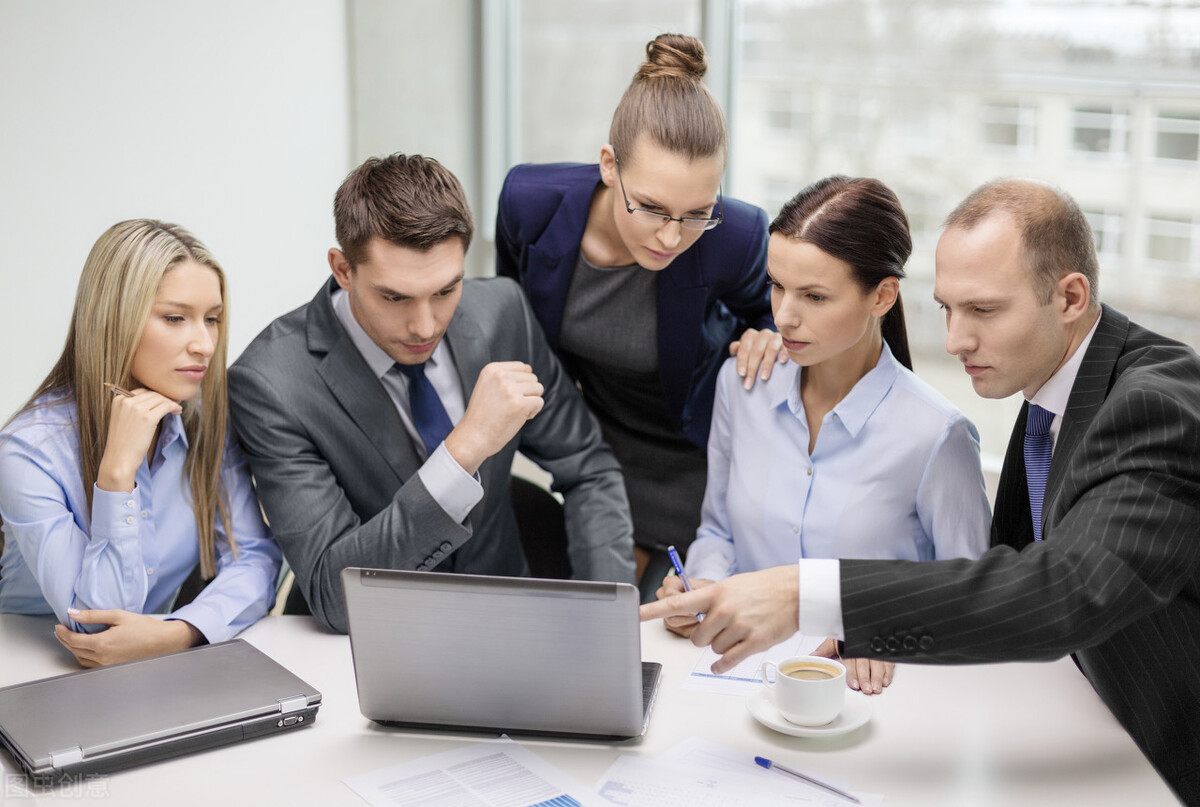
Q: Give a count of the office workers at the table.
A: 5